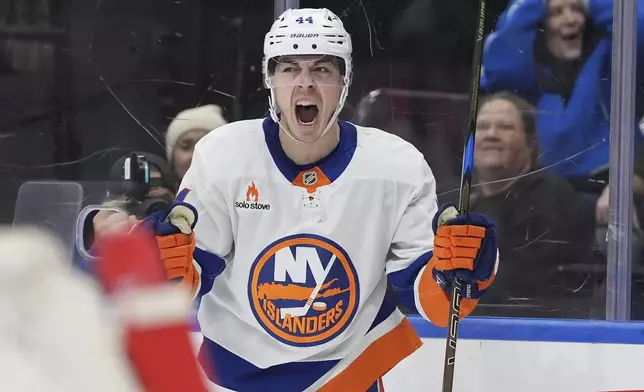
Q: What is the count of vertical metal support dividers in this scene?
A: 2